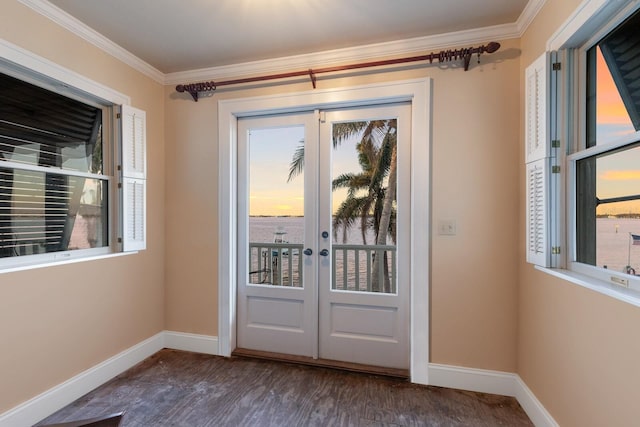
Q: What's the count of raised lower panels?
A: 2